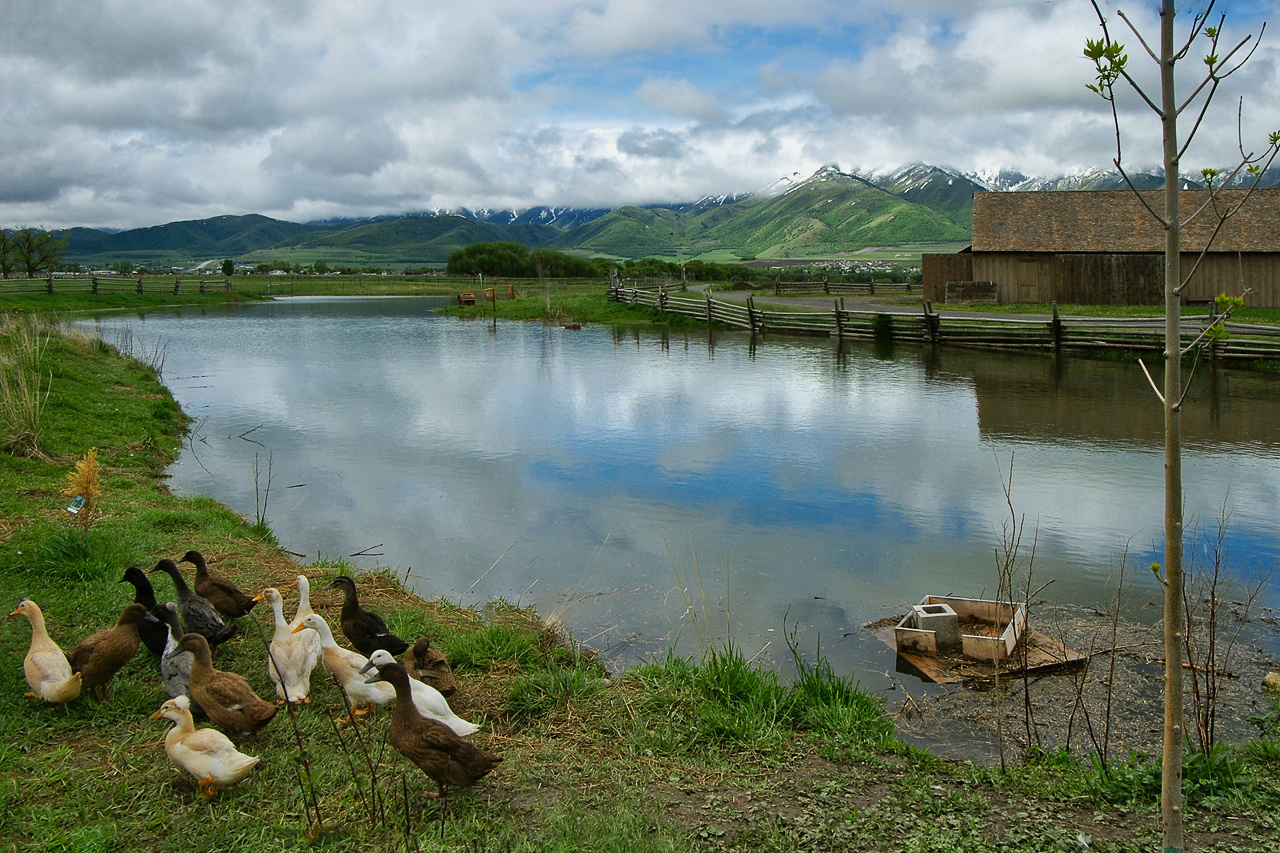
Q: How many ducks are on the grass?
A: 15